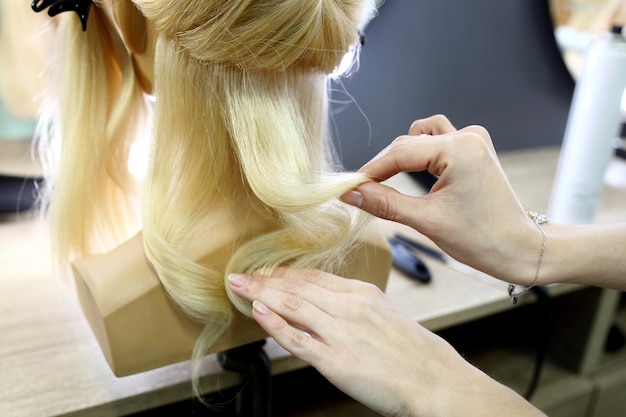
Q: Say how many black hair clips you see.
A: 1